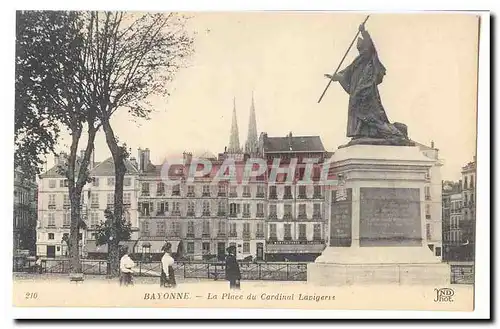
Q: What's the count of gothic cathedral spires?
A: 2